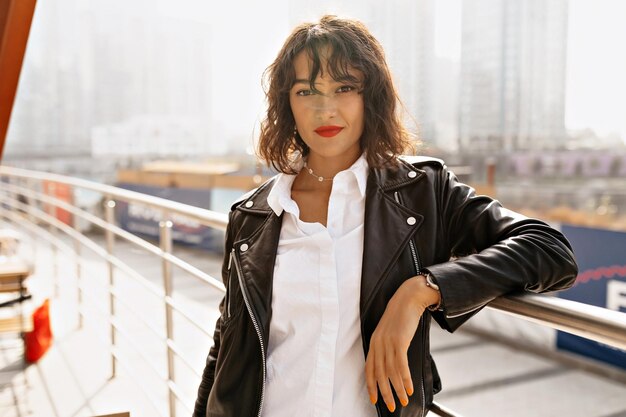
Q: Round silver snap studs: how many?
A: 4